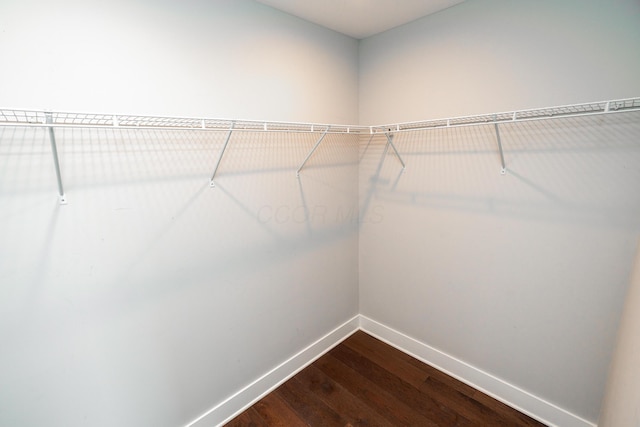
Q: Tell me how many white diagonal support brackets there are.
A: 5